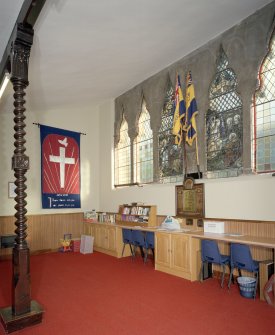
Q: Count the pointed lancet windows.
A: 5